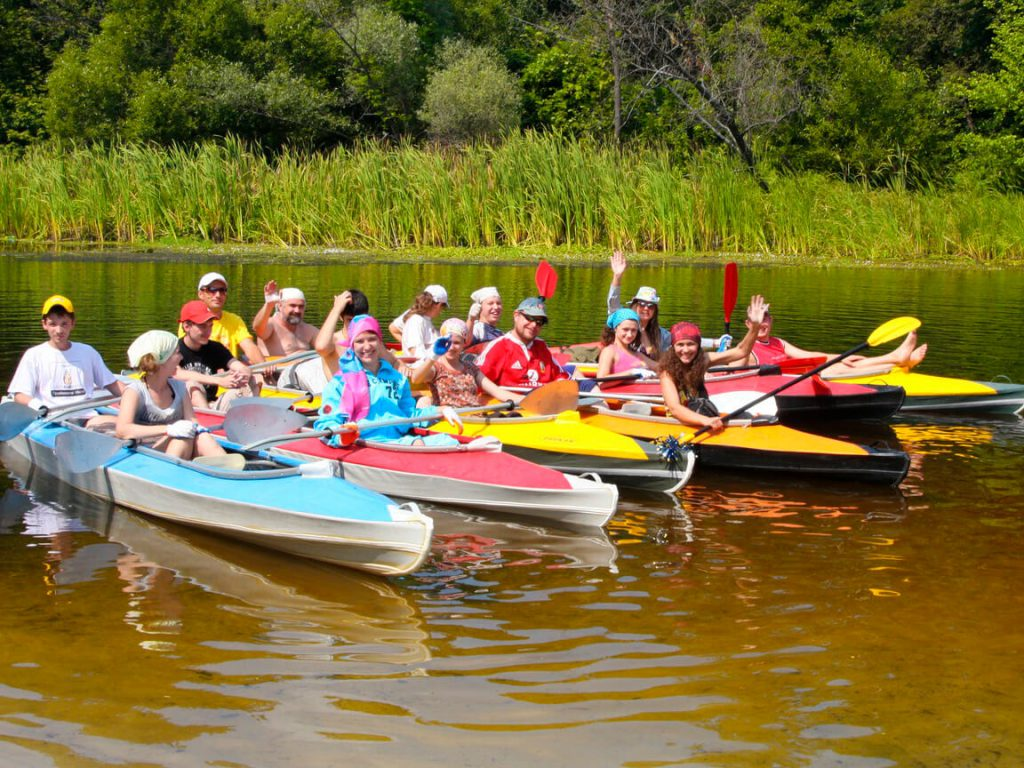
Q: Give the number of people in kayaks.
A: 15